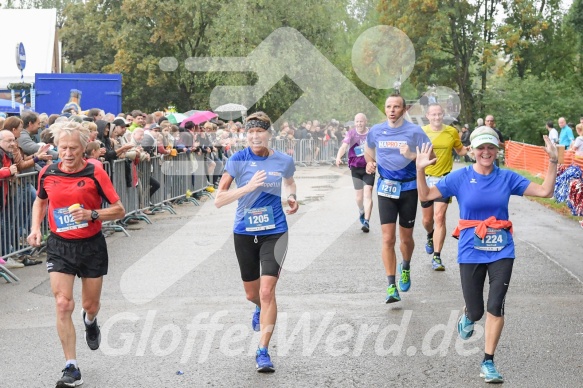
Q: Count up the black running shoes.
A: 2